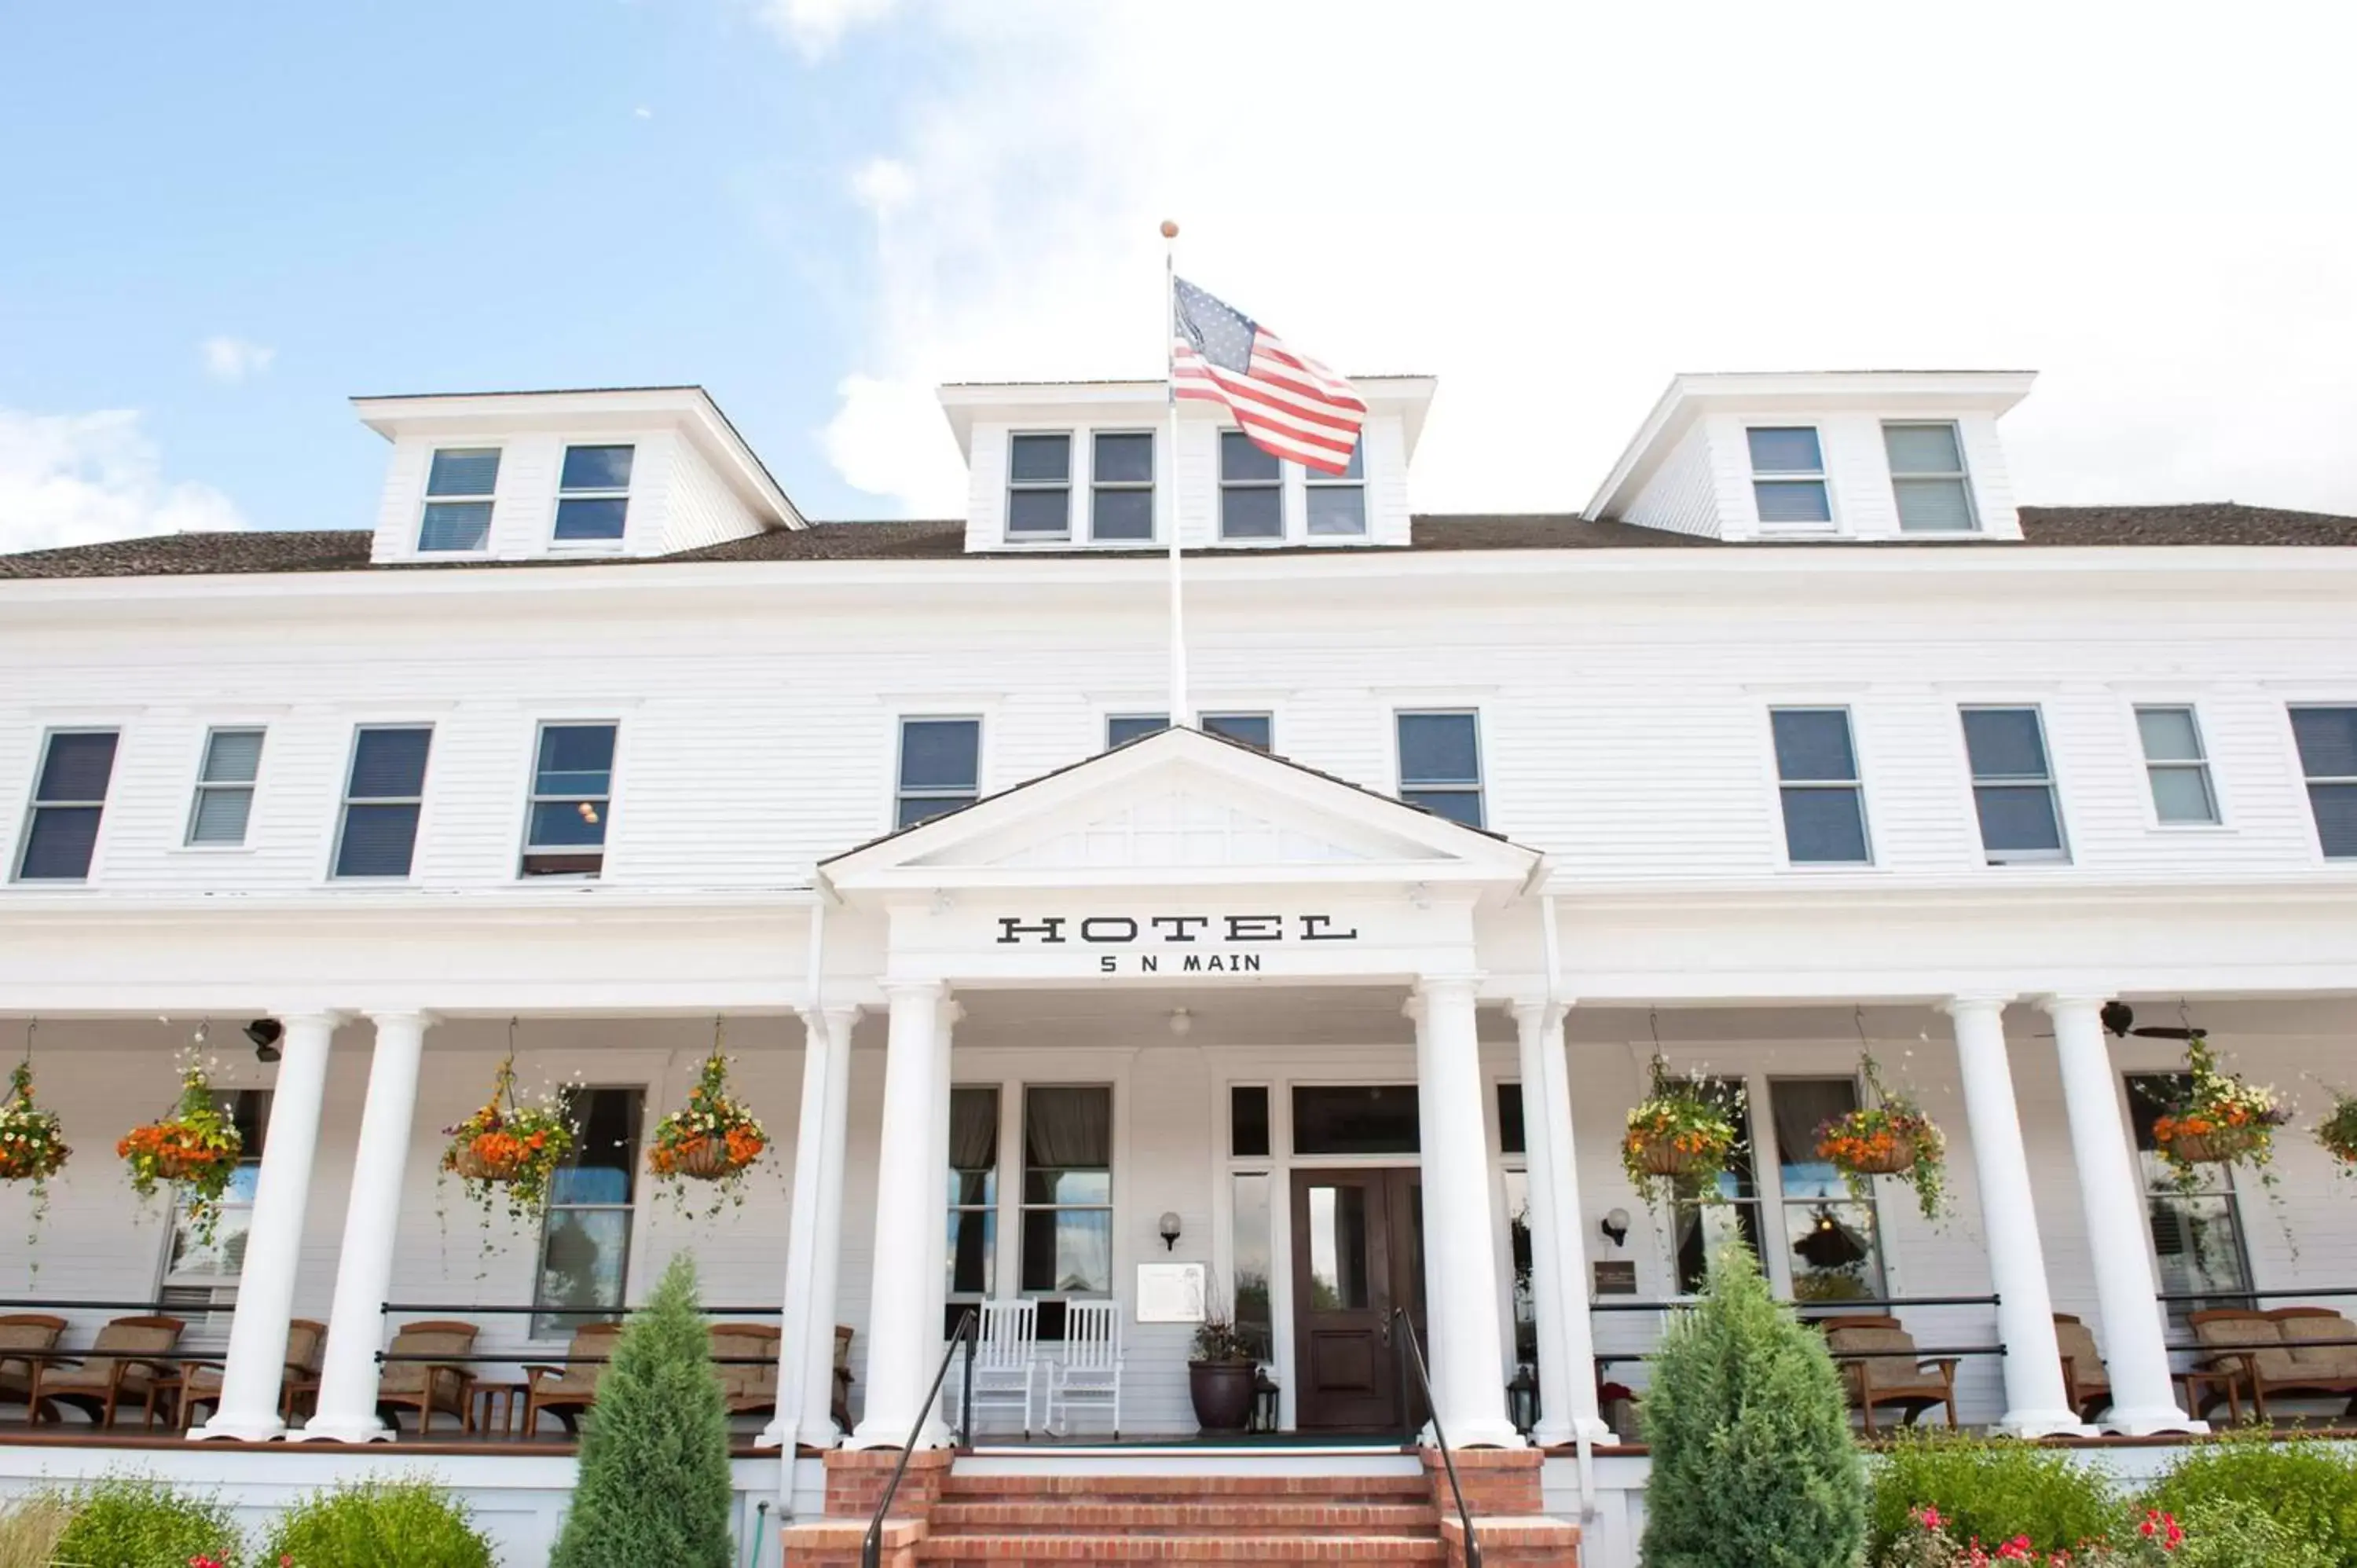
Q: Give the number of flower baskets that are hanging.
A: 8